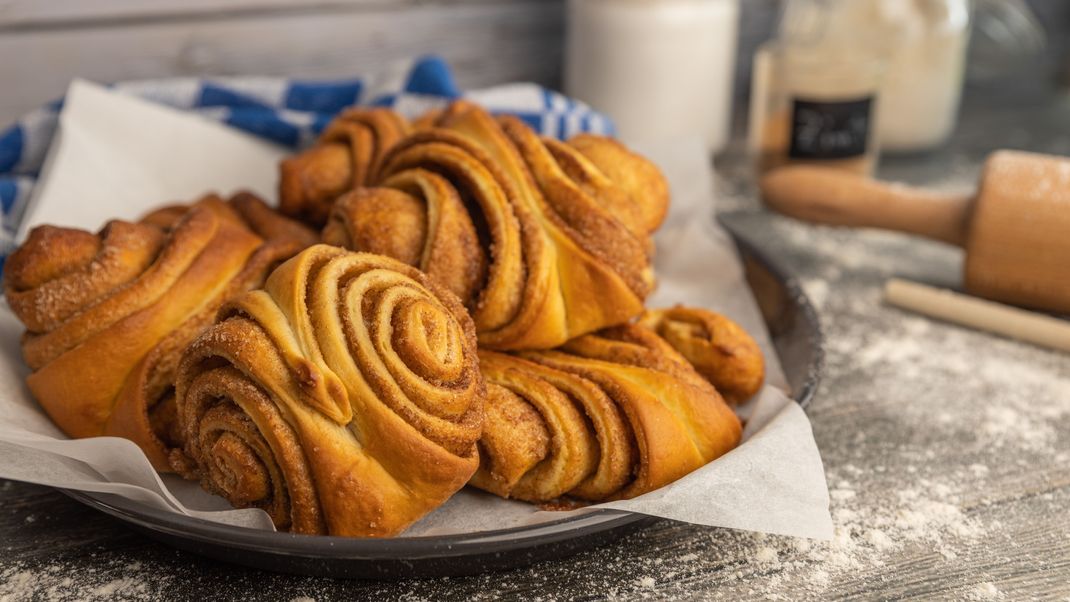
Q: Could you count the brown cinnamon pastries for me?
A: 5